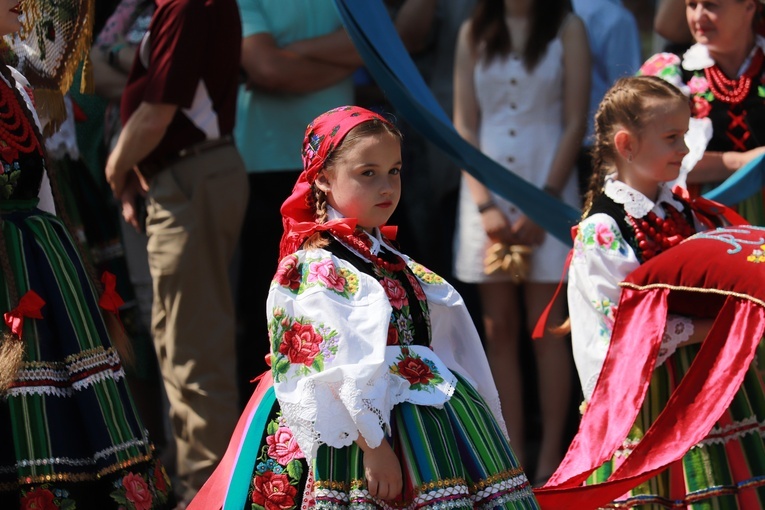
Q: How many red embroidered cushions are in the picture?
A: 1